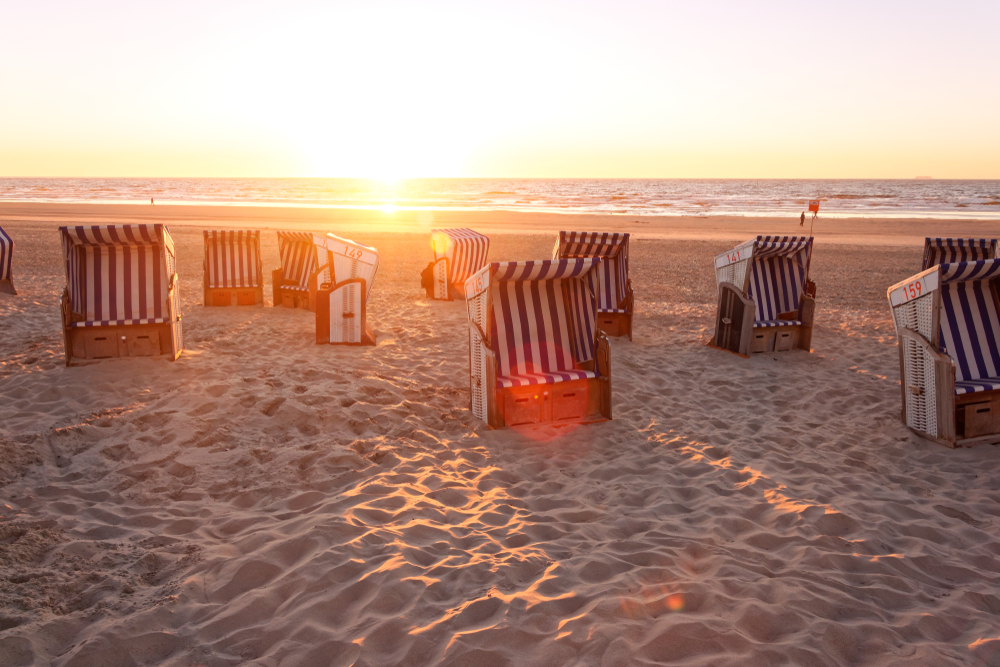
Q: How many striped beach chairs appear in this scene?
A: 11